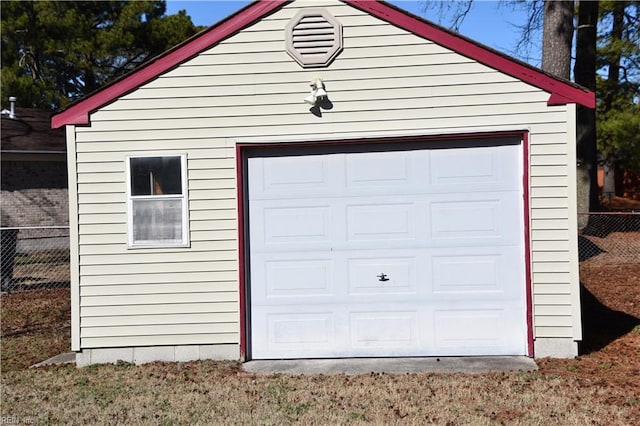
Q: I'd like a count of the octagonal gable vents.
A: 1